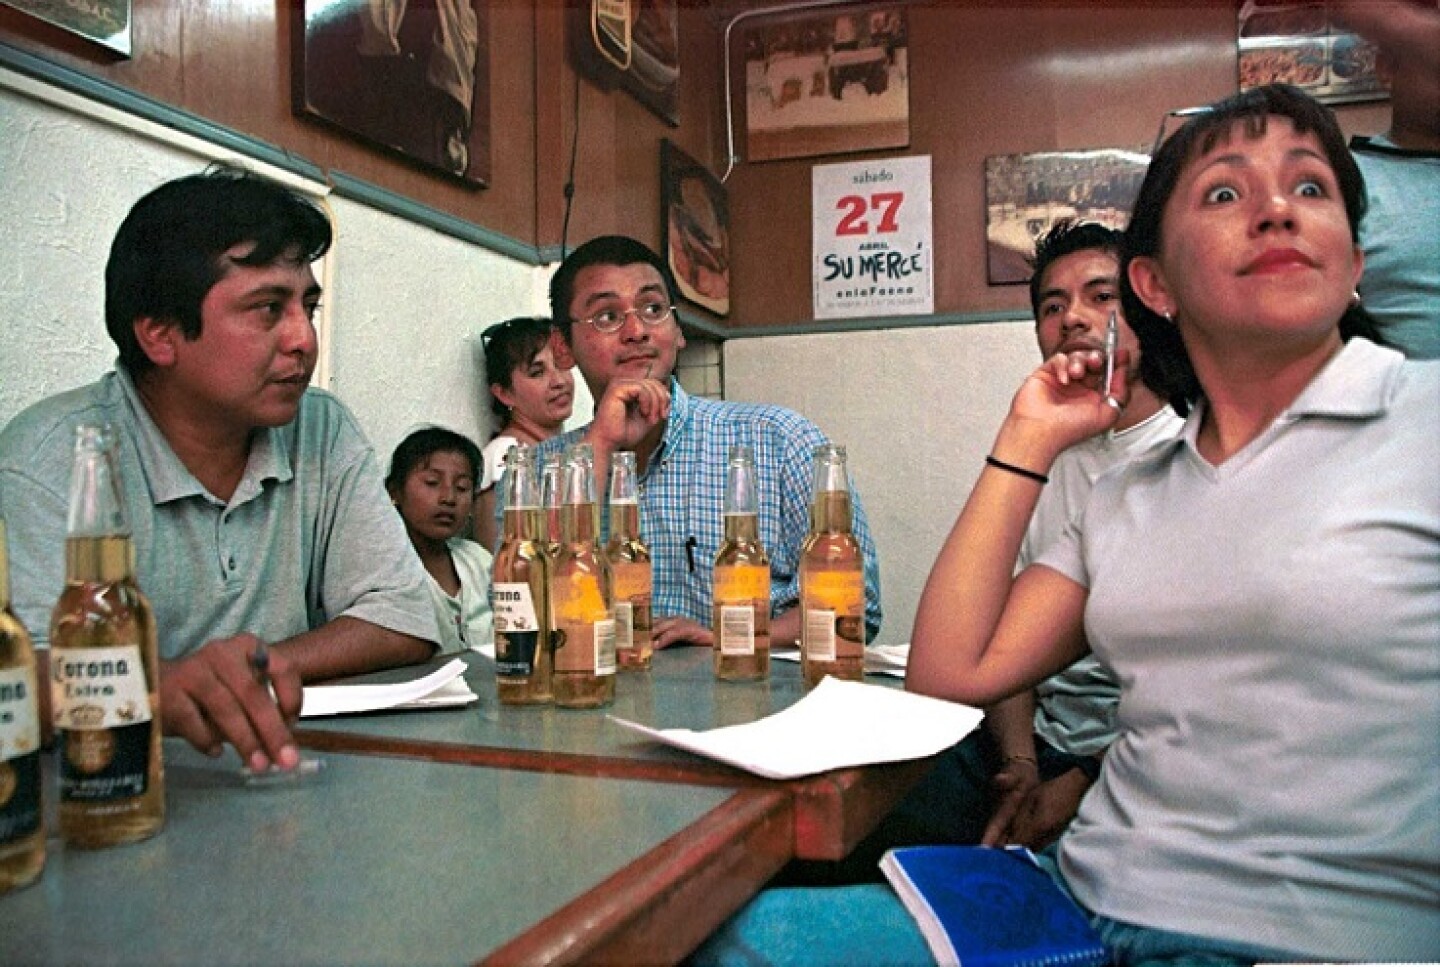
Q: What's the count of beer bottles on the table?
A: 8